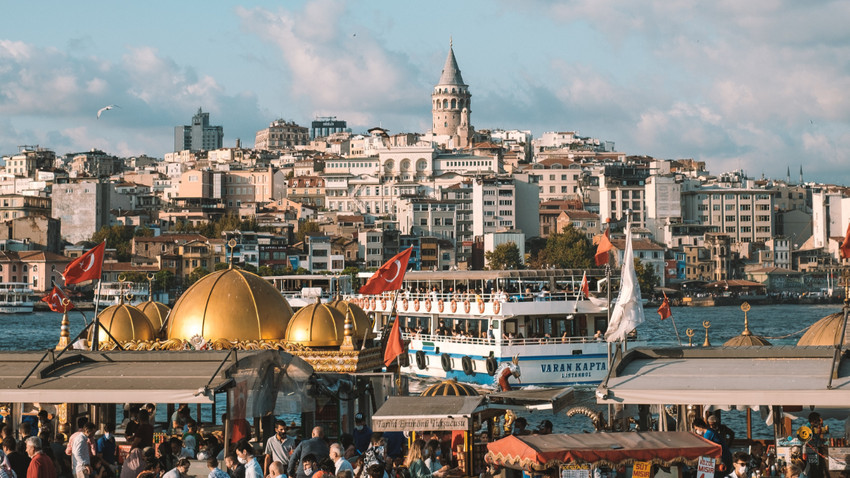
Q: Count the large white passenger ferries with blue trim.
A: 1